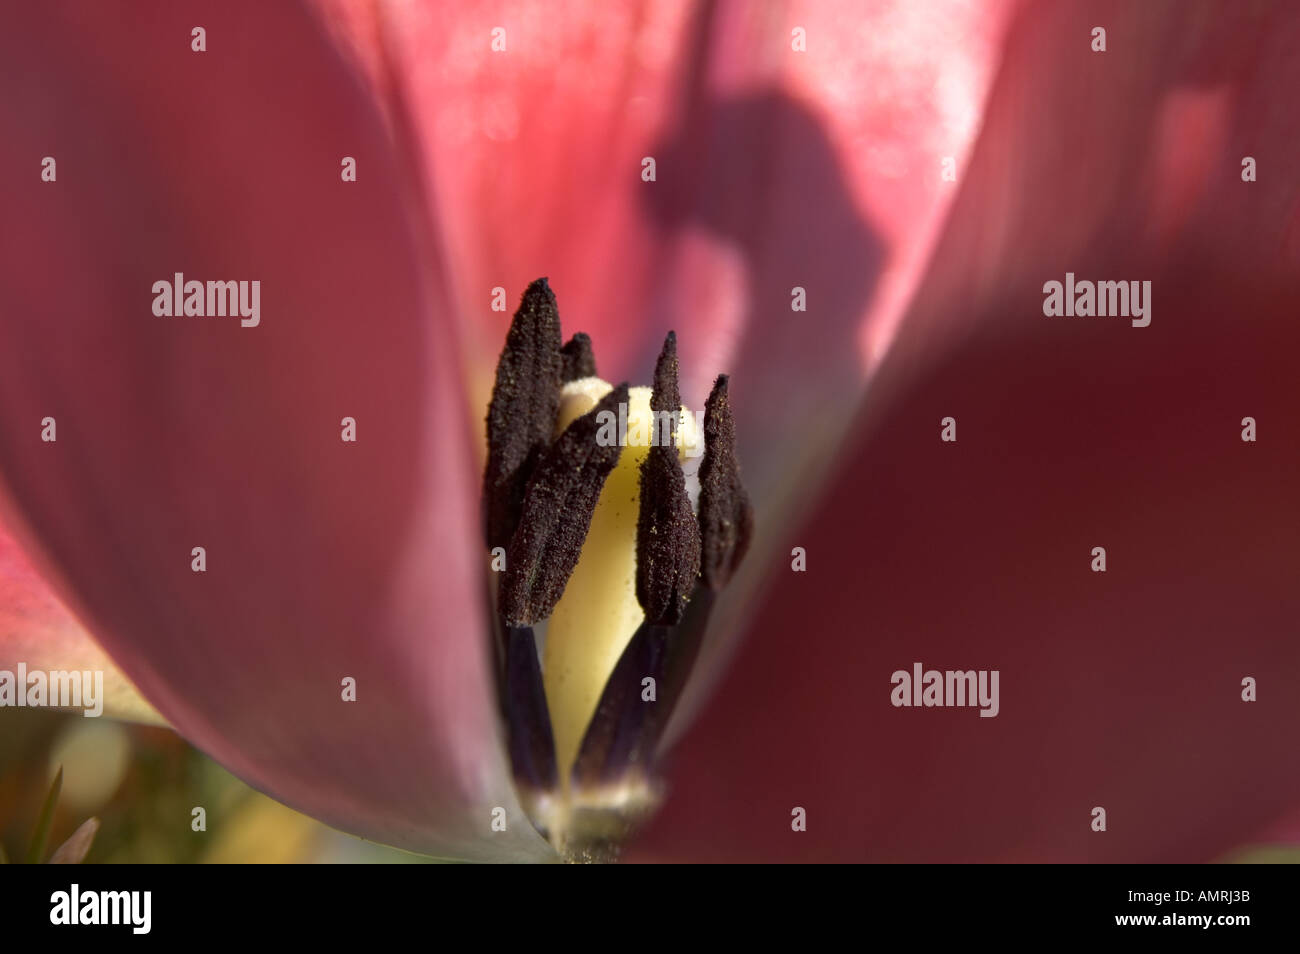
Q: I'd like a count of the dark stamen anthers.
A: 5